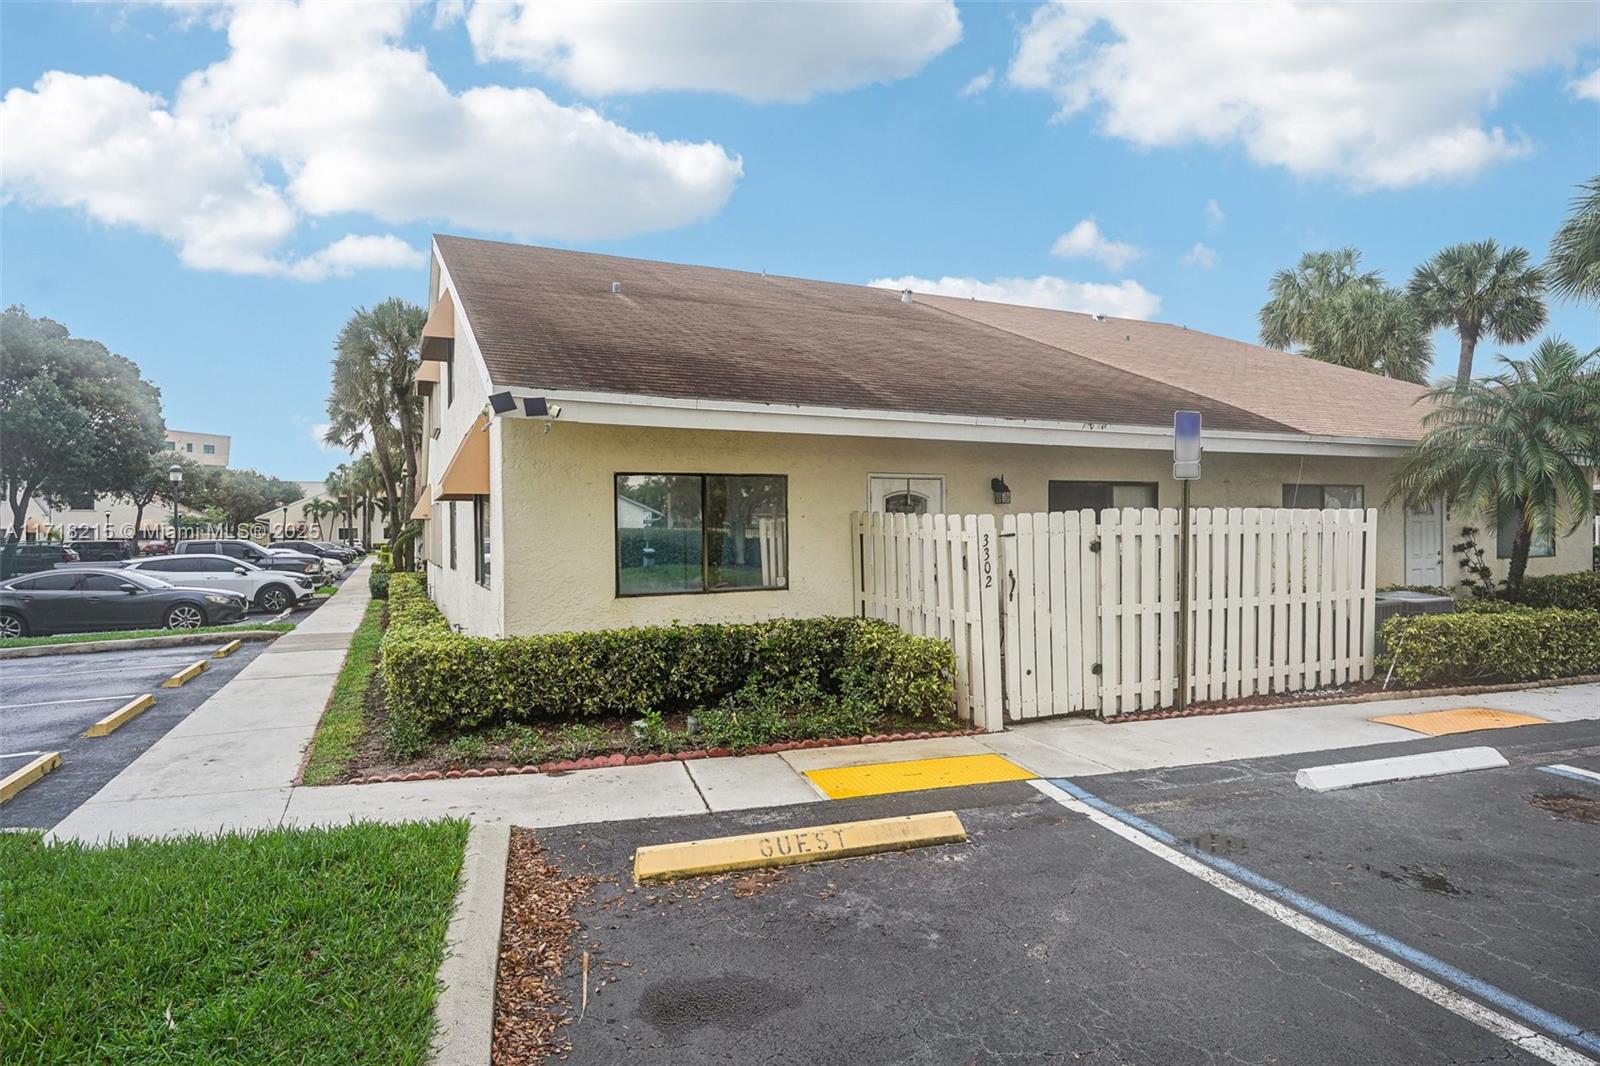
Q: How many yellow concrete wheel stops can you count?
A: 5